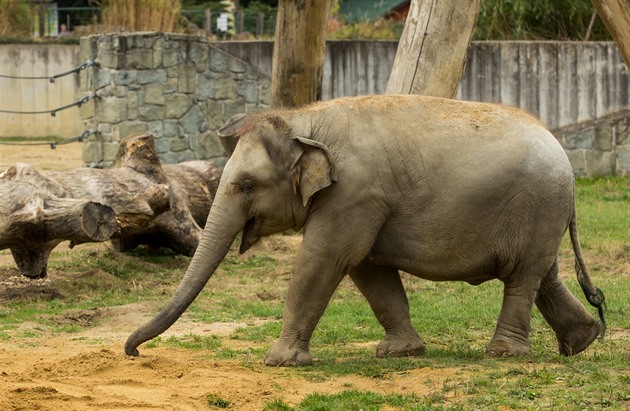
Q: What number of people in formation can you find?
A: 0